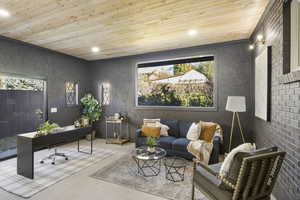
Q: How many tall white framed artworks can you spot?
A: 1